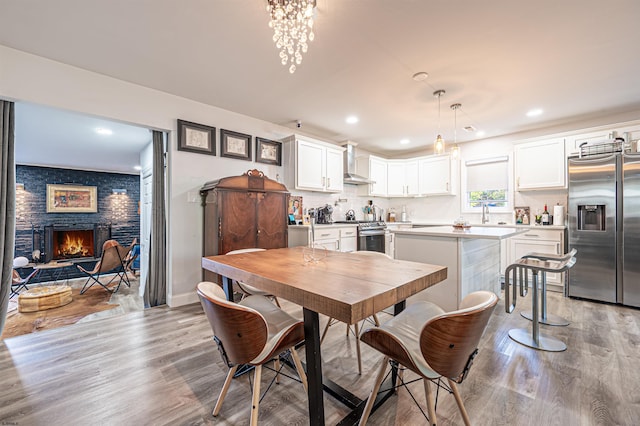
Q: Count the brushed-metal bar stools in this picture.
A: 2